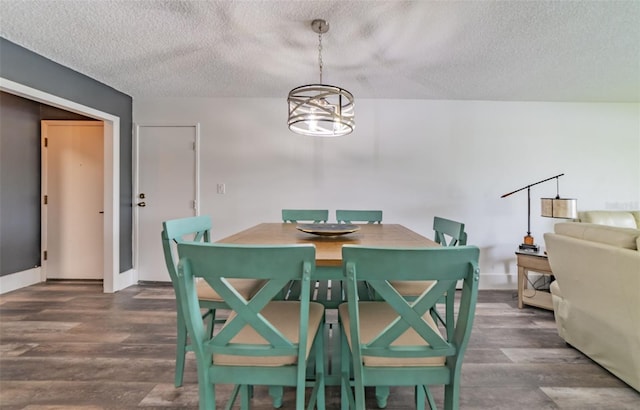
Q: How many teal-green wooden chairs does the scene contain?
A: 6